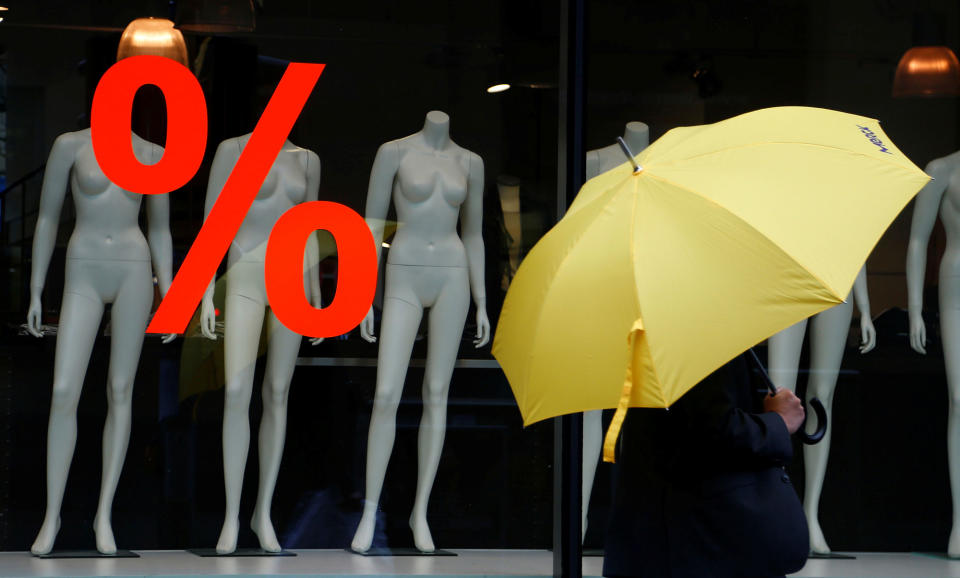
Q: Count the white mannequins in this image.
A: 6